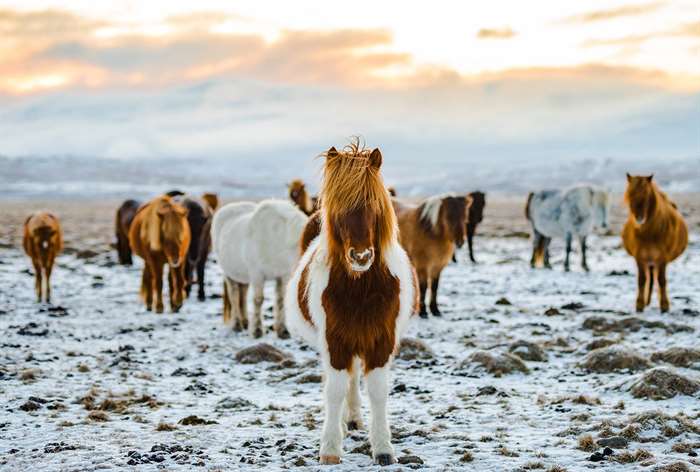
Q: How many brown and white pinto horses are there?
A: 1